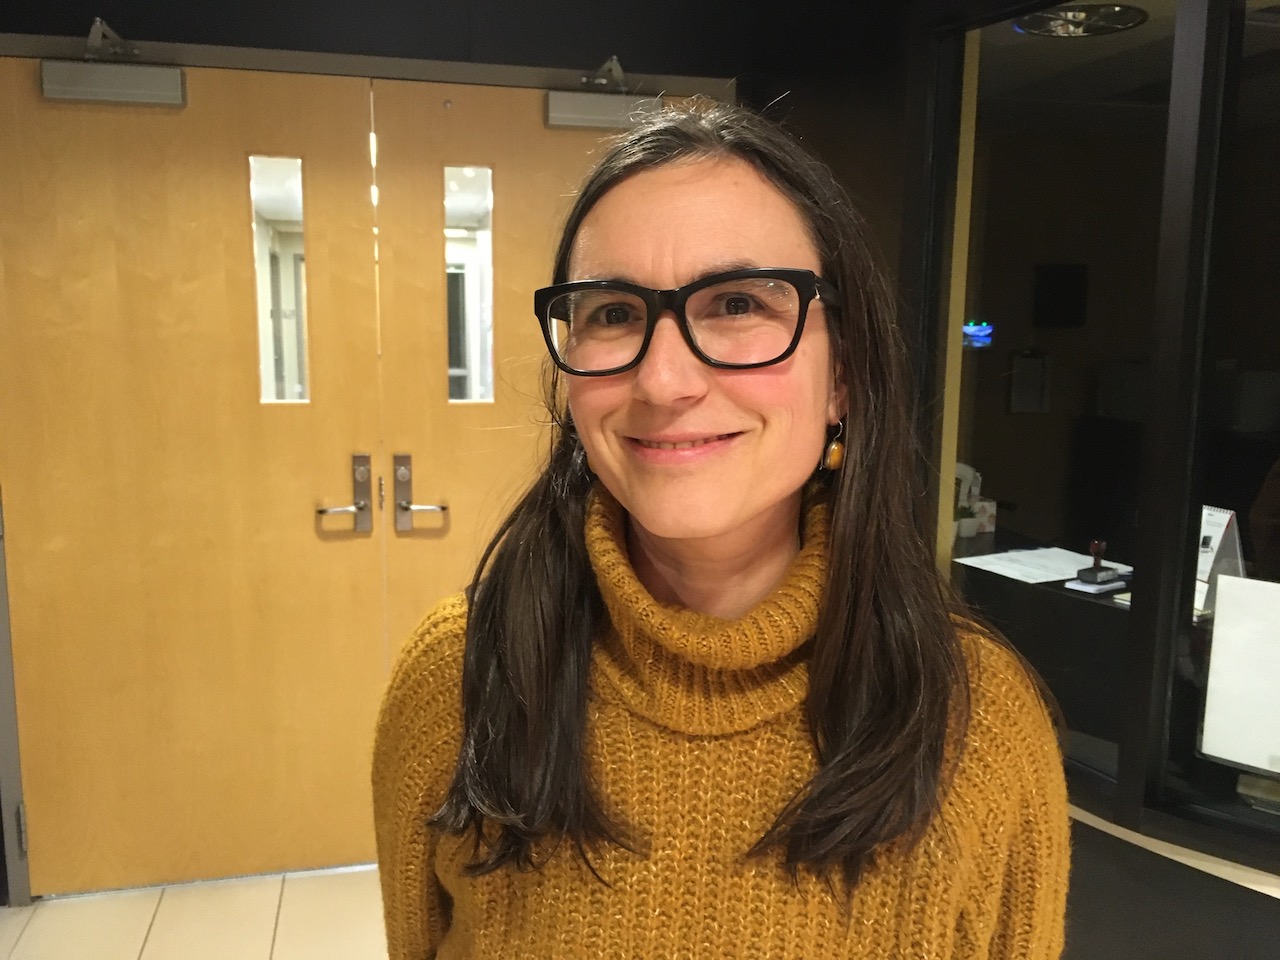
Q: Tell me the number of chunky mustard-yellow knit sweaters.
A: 1